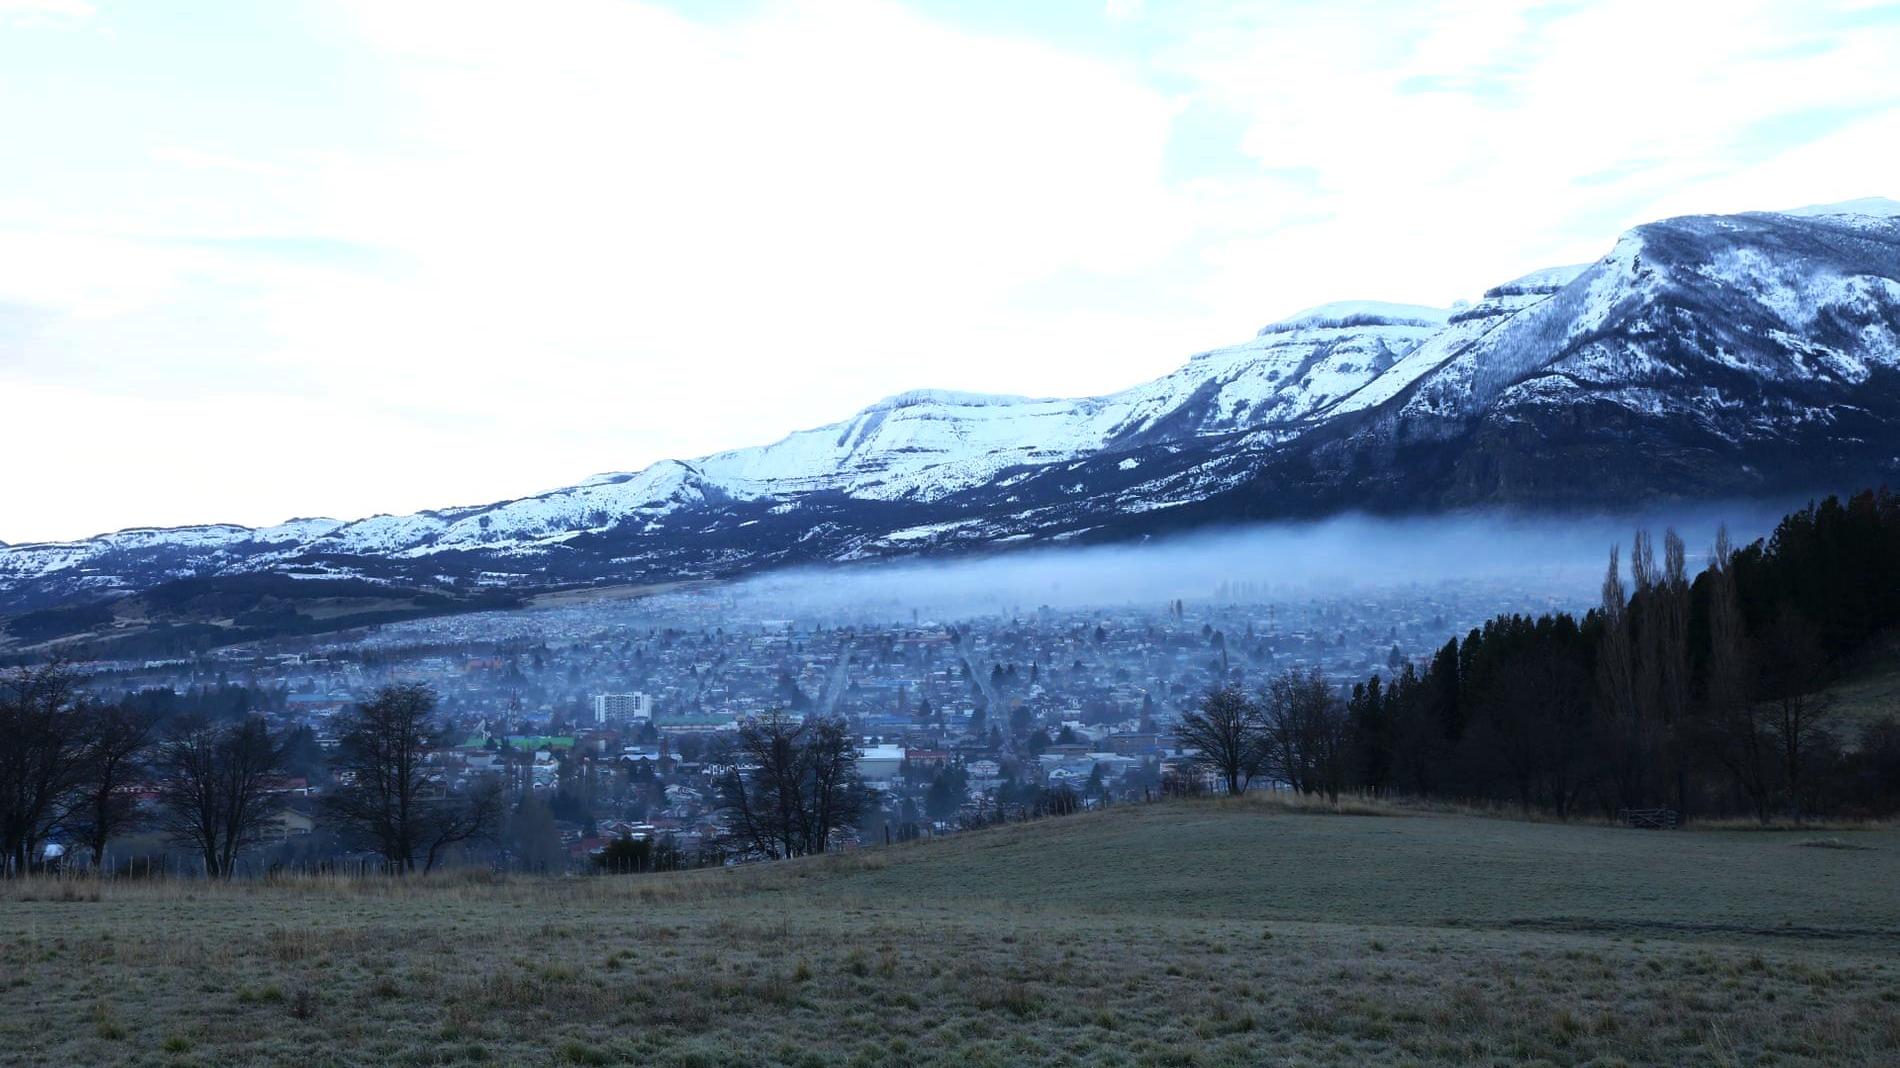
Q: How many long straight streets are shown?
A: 2